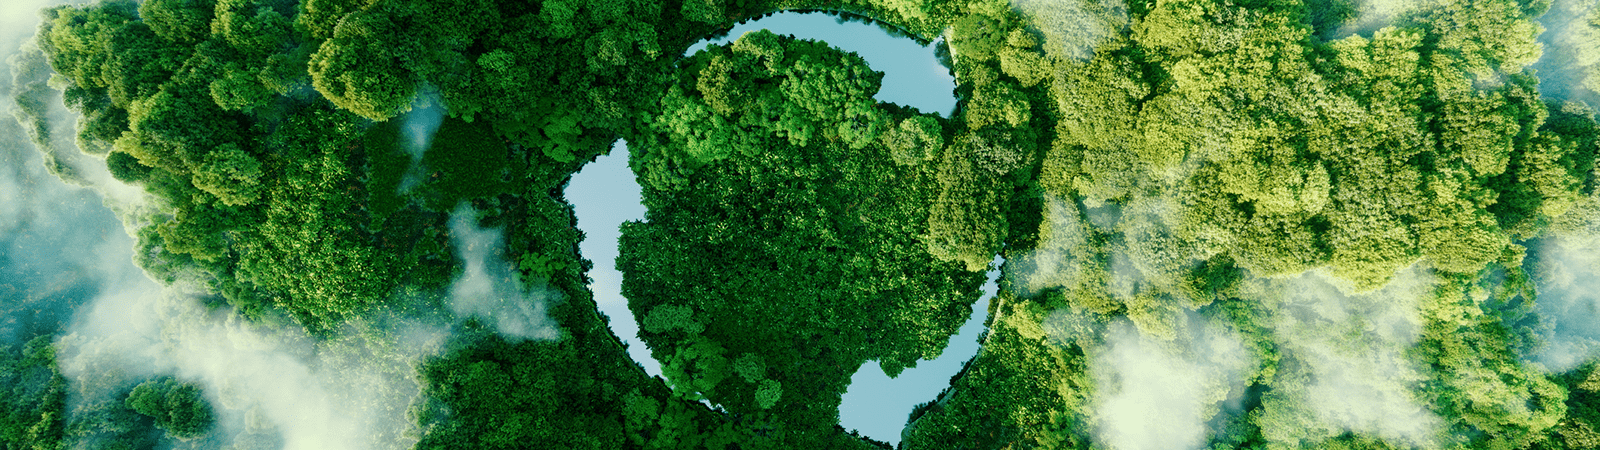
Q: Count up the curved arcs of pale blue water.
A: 3